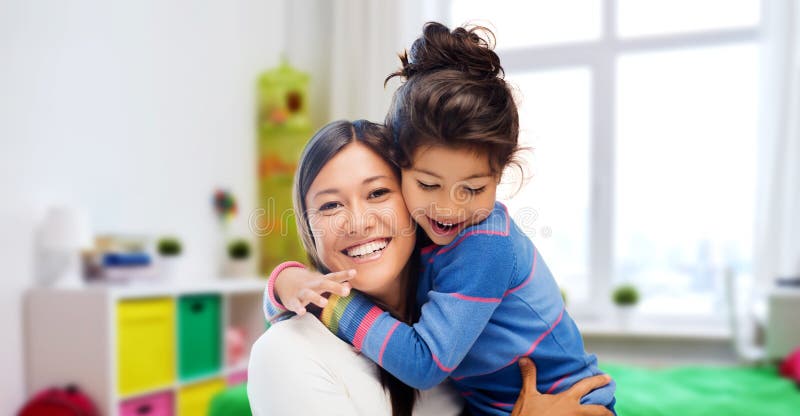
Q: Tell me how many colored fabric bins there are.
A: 5